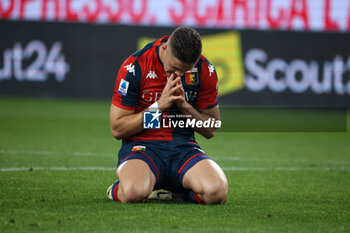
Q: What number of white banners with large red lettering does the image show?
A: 1